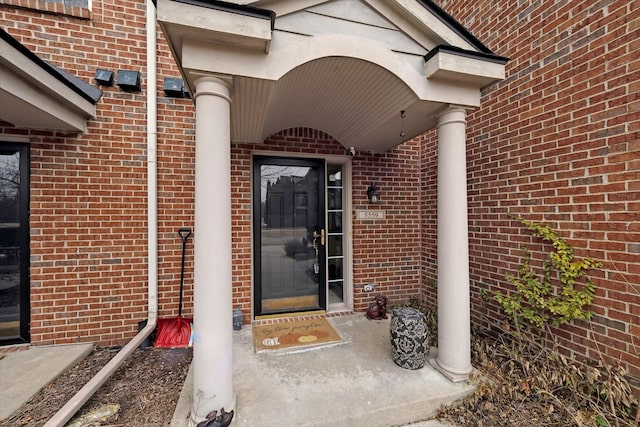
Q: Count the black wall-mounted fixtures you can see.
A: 4